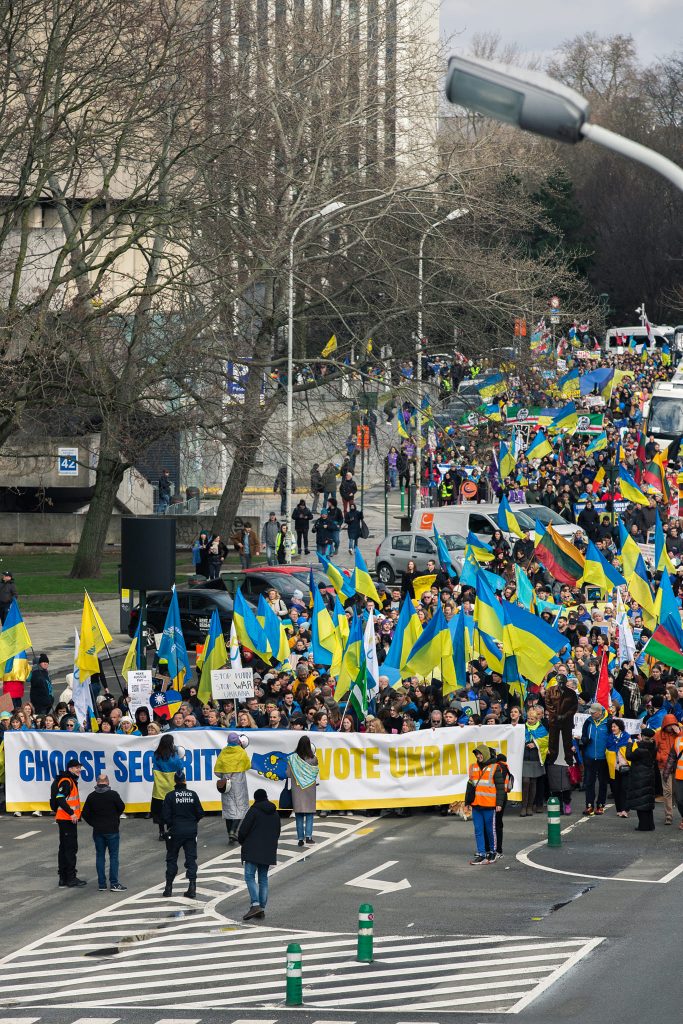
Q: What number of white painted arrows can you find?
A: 1